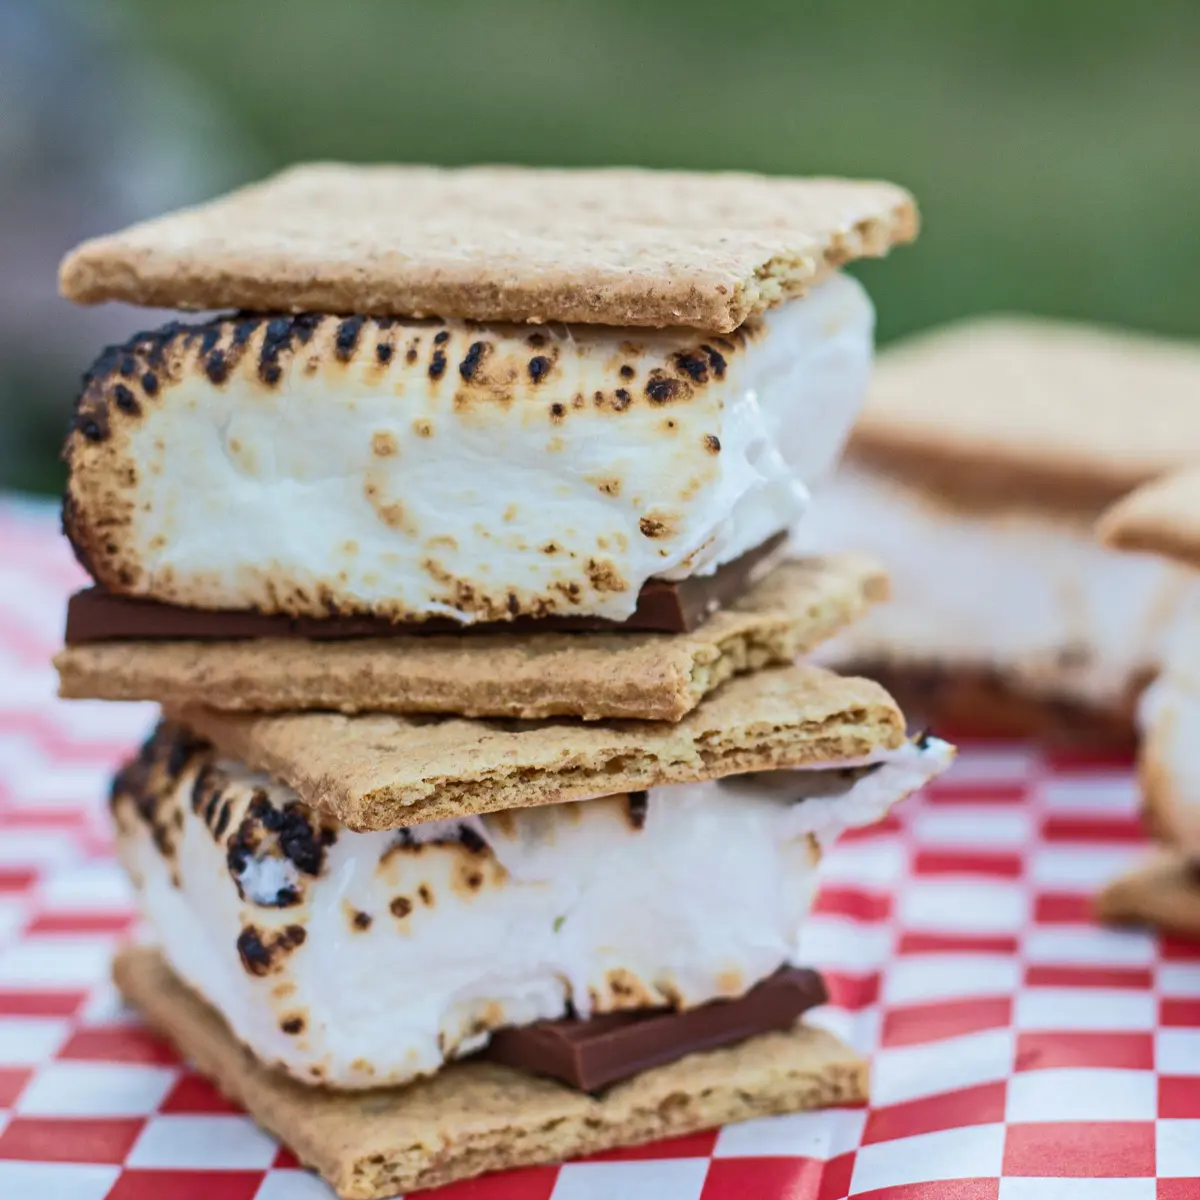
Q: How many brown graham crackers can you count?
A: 7